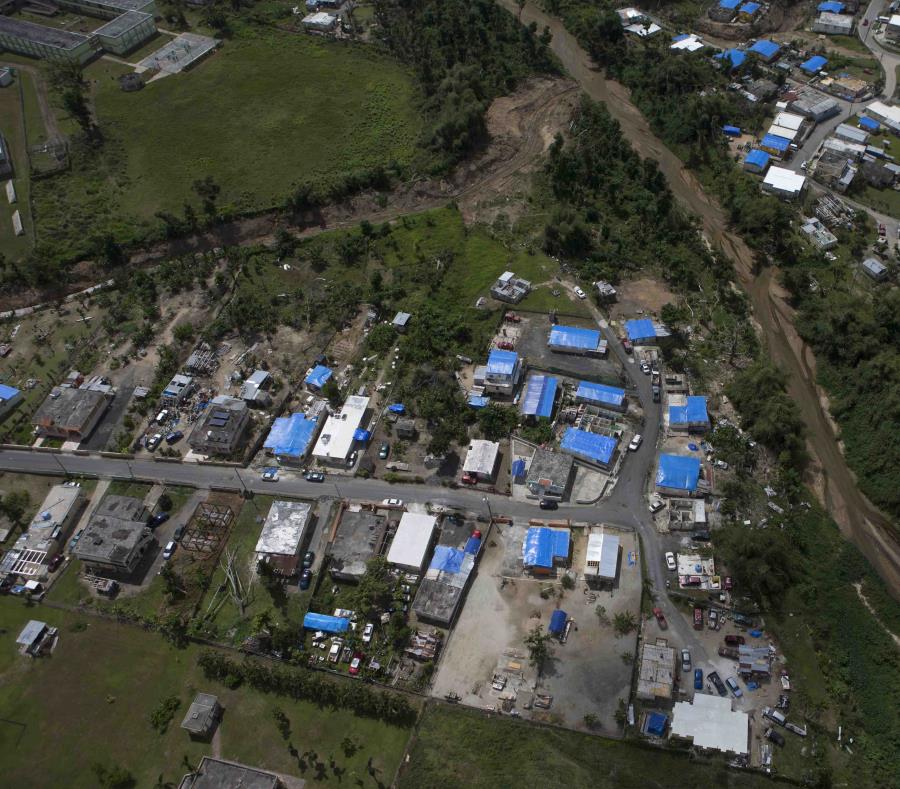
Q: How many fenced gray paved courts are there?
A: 1